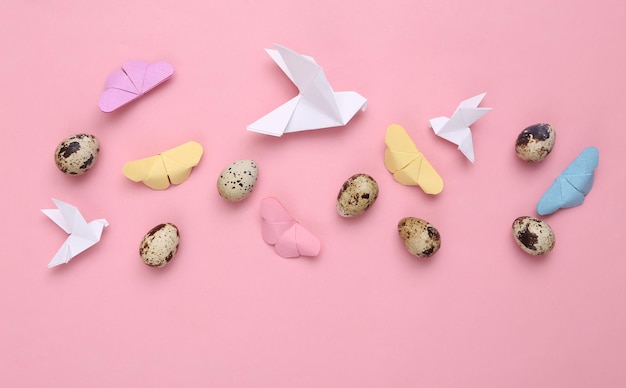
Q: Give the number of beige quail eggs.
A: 7